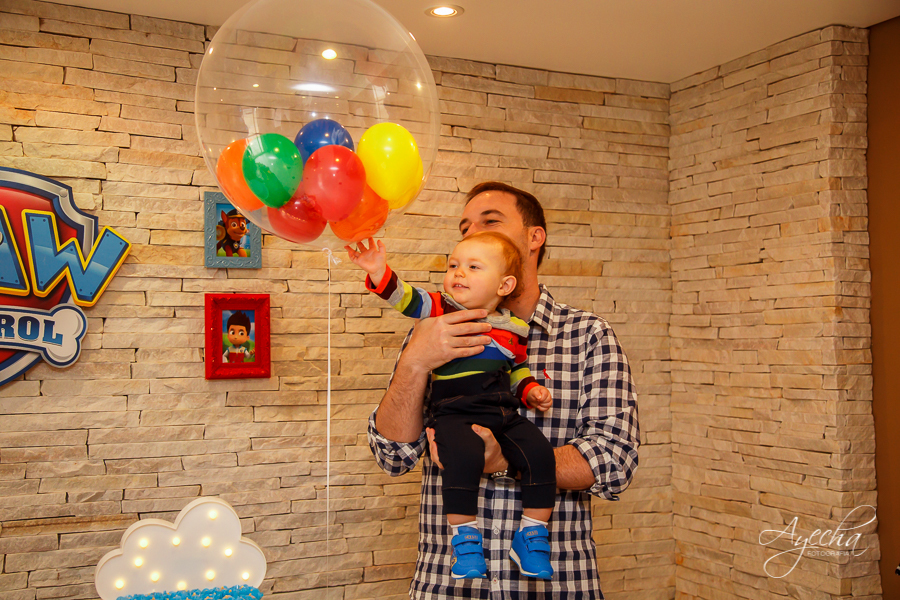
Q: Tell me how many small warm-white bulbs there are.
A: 11